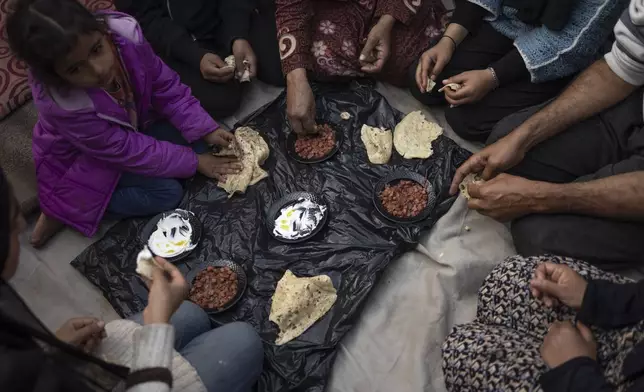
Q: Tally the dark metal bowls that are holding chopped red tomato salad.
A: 3